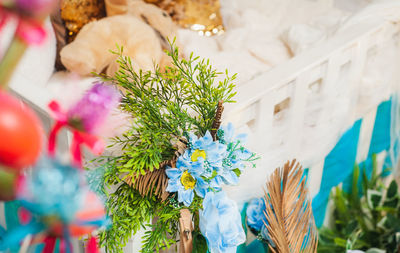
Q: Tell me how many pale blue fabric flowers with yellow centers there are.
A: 2